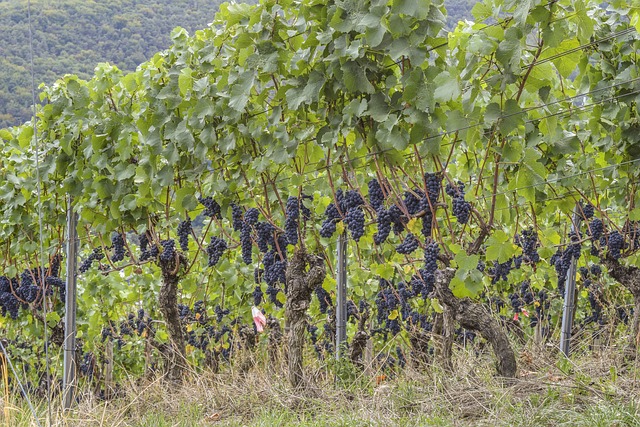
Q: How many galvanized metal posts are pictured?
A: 3